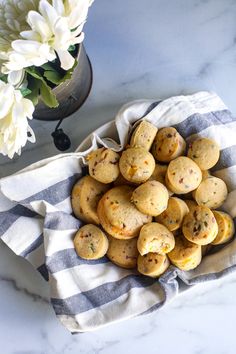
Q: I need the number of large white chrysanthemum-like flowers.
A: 2